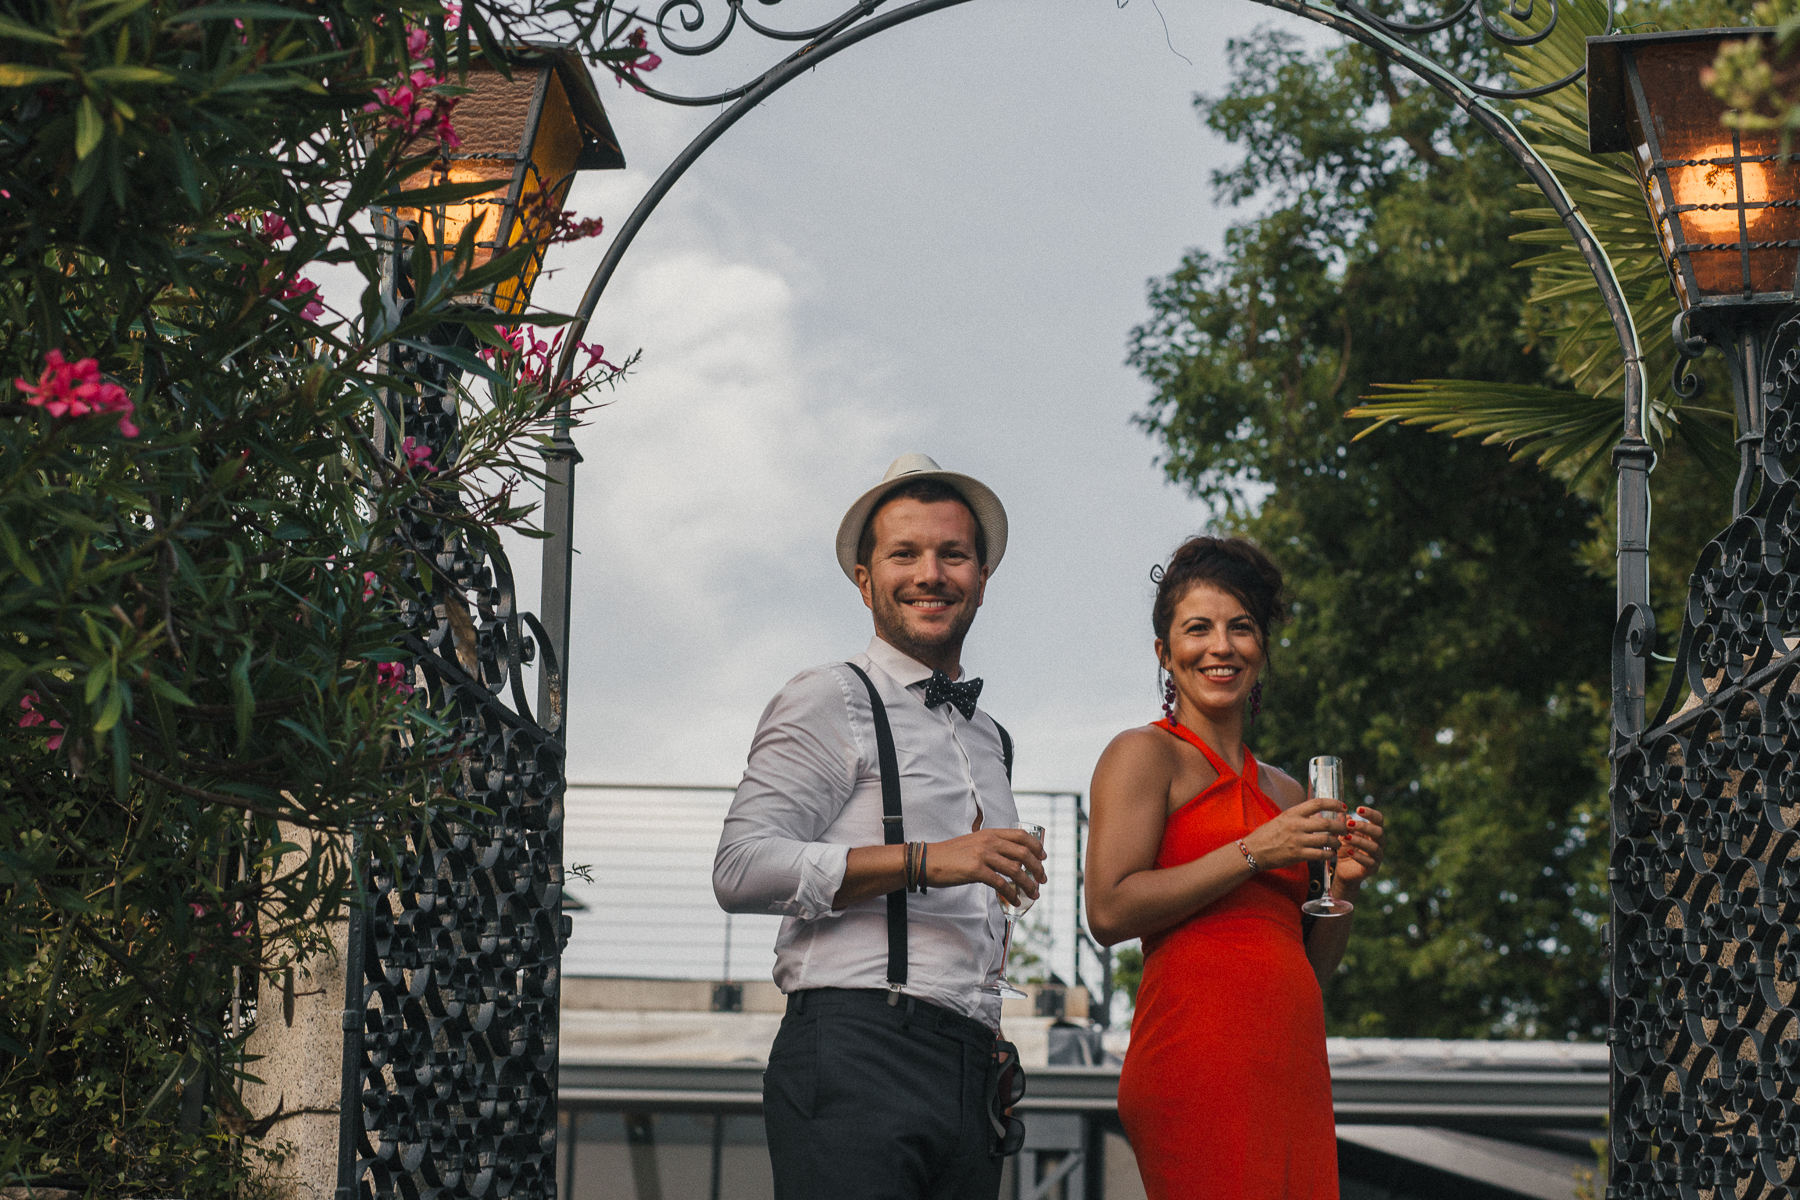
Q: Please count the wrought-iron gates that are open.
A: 2